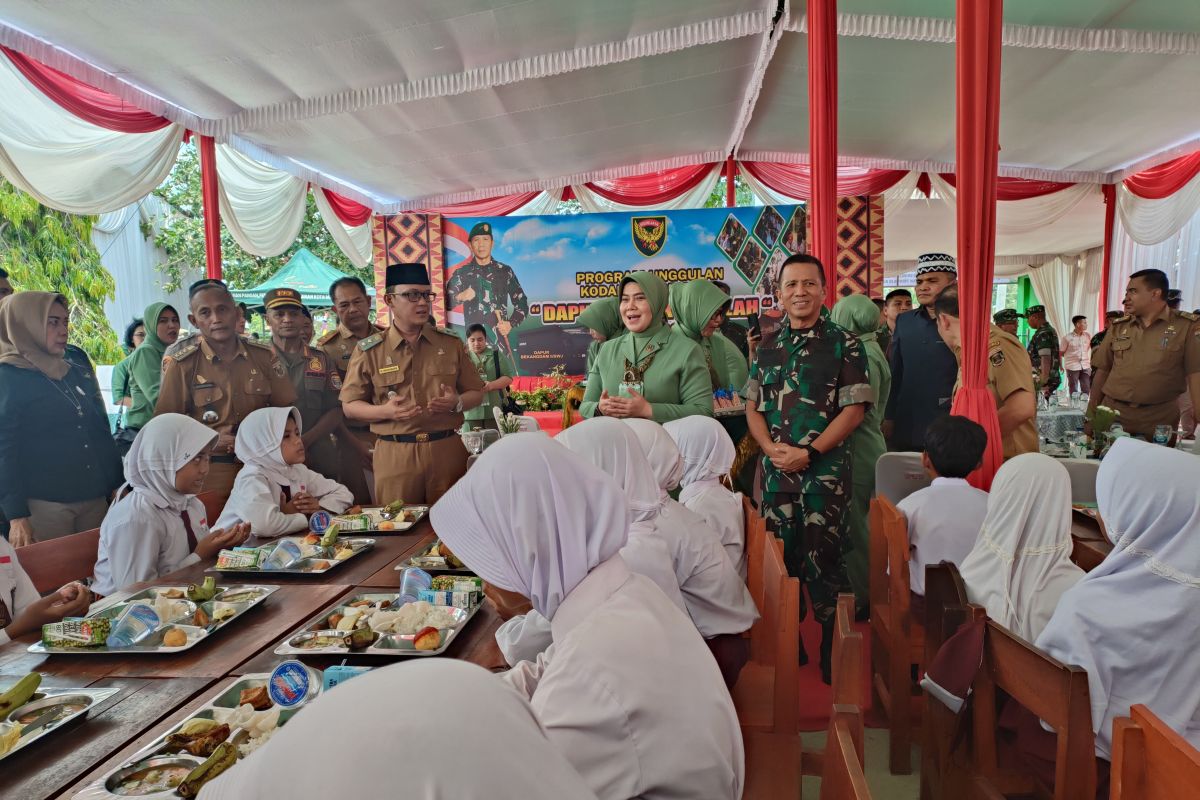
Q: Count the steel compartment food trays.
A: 7